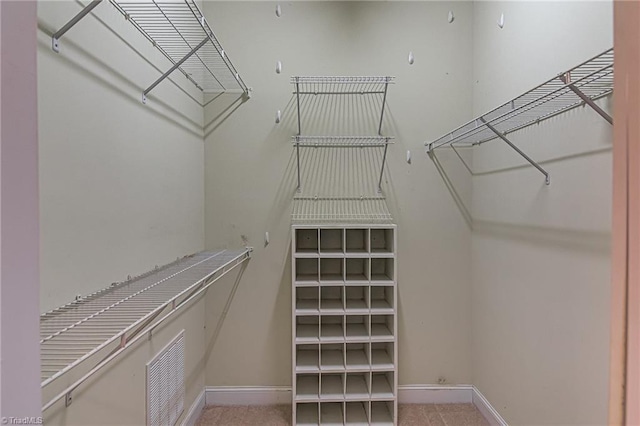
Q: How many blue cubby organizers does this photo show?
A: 0